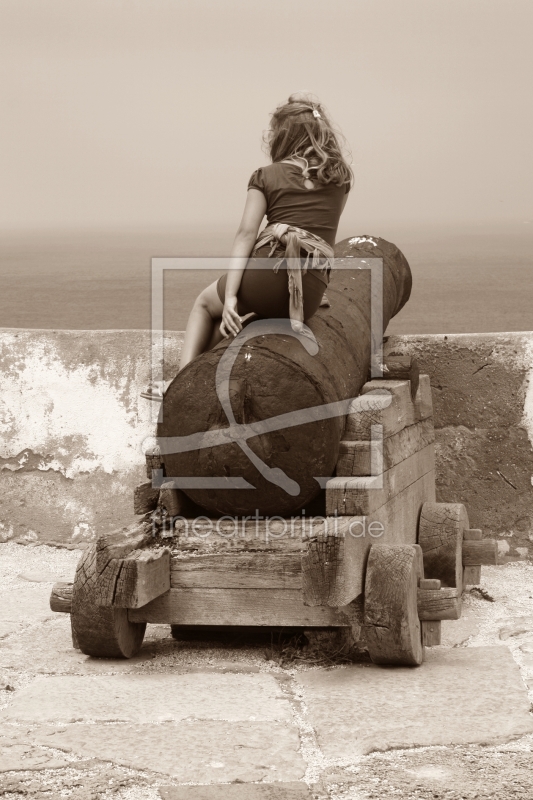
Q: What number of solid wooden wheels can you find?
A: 3